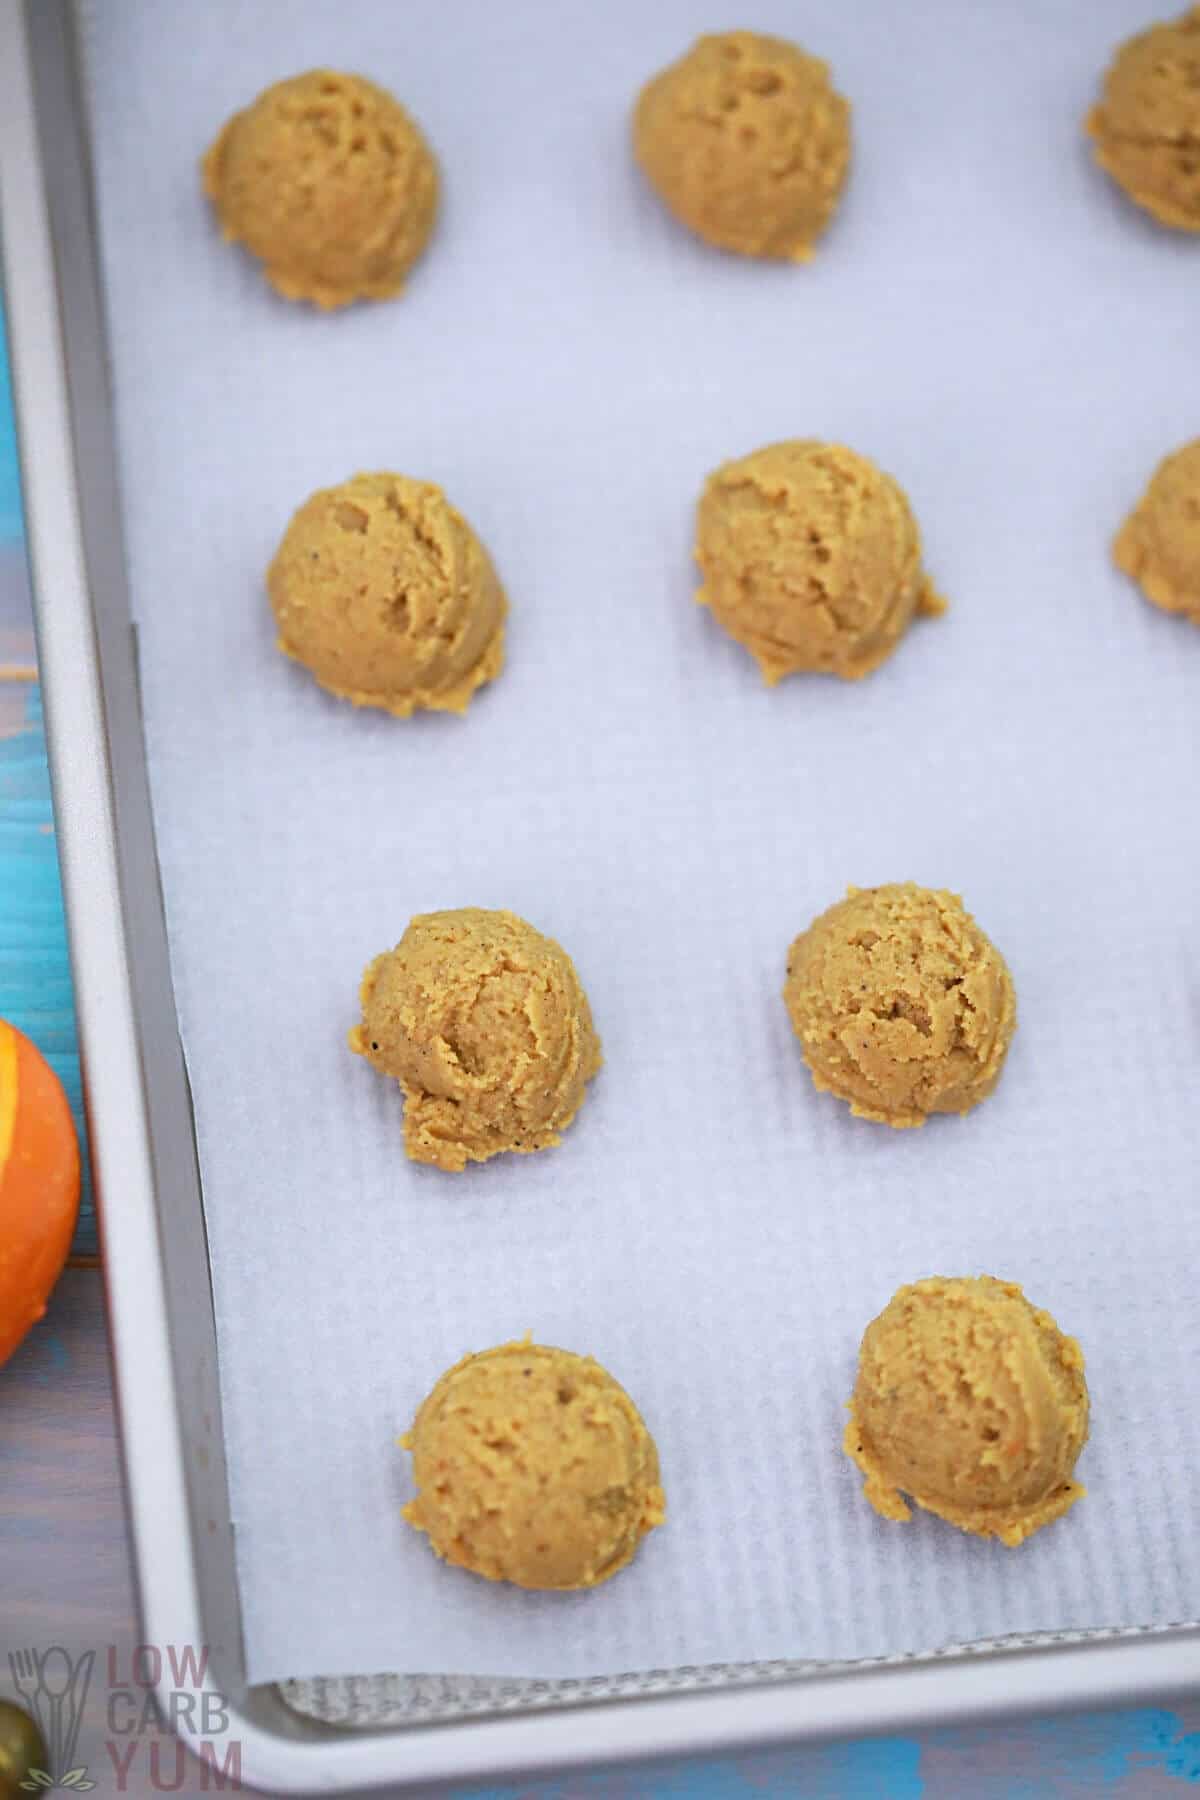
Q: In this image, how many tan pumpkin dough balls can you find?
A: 10